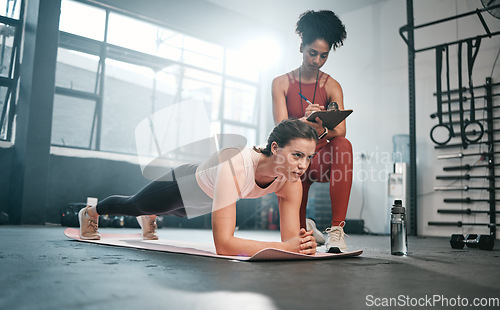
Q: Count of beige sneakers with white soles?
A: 2